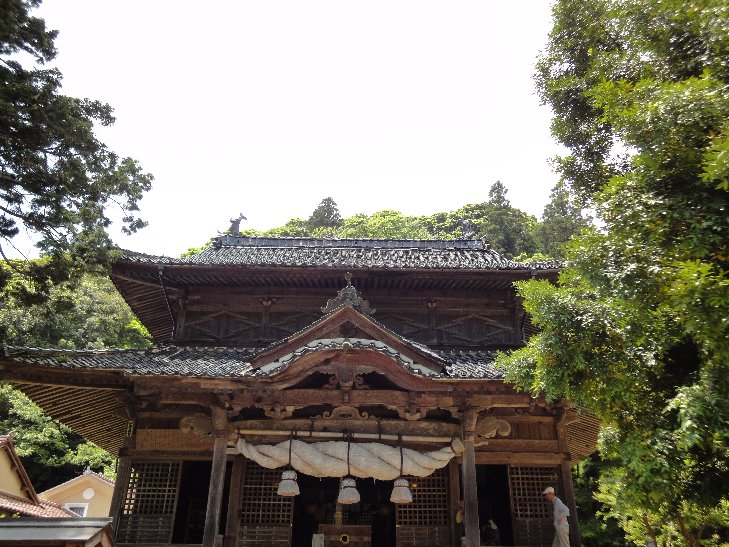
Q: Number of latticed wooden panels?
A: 4